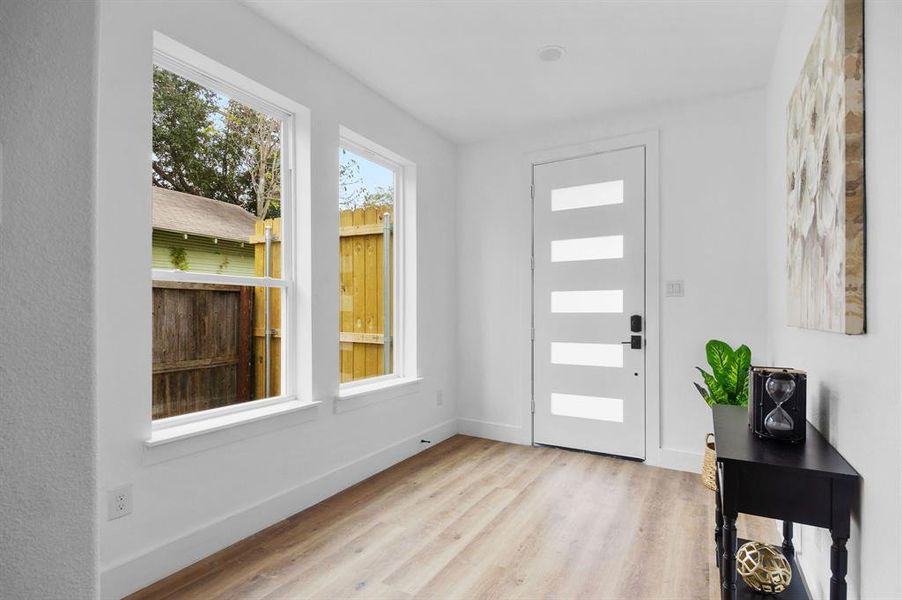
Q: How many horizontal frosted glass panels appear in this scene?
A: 5